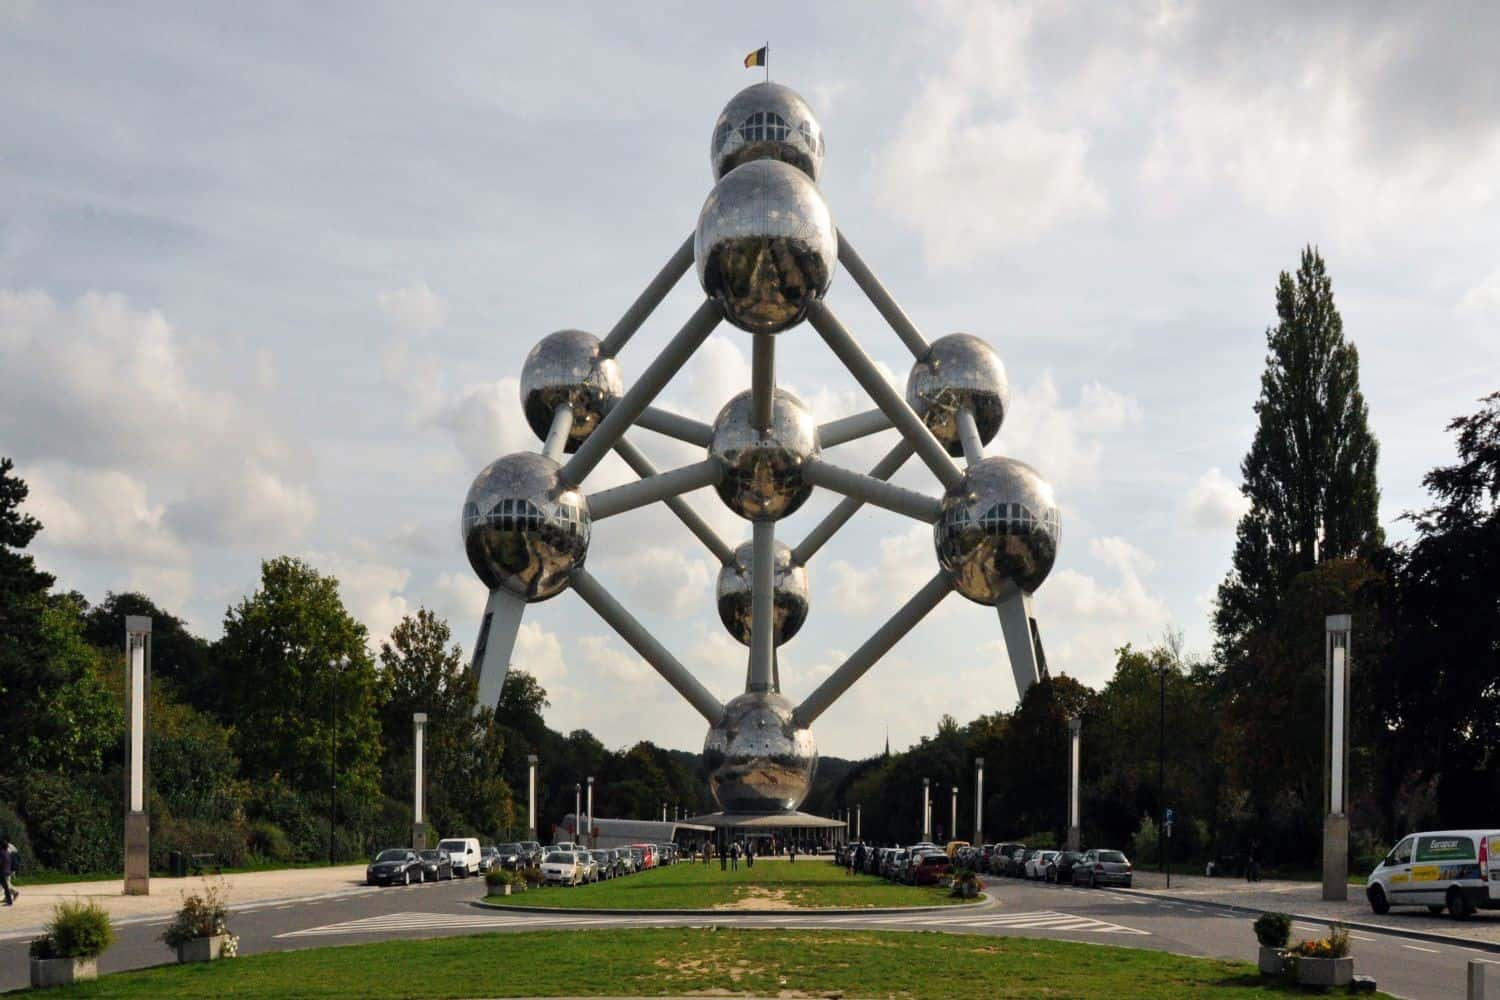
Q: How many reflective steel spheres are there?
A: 9